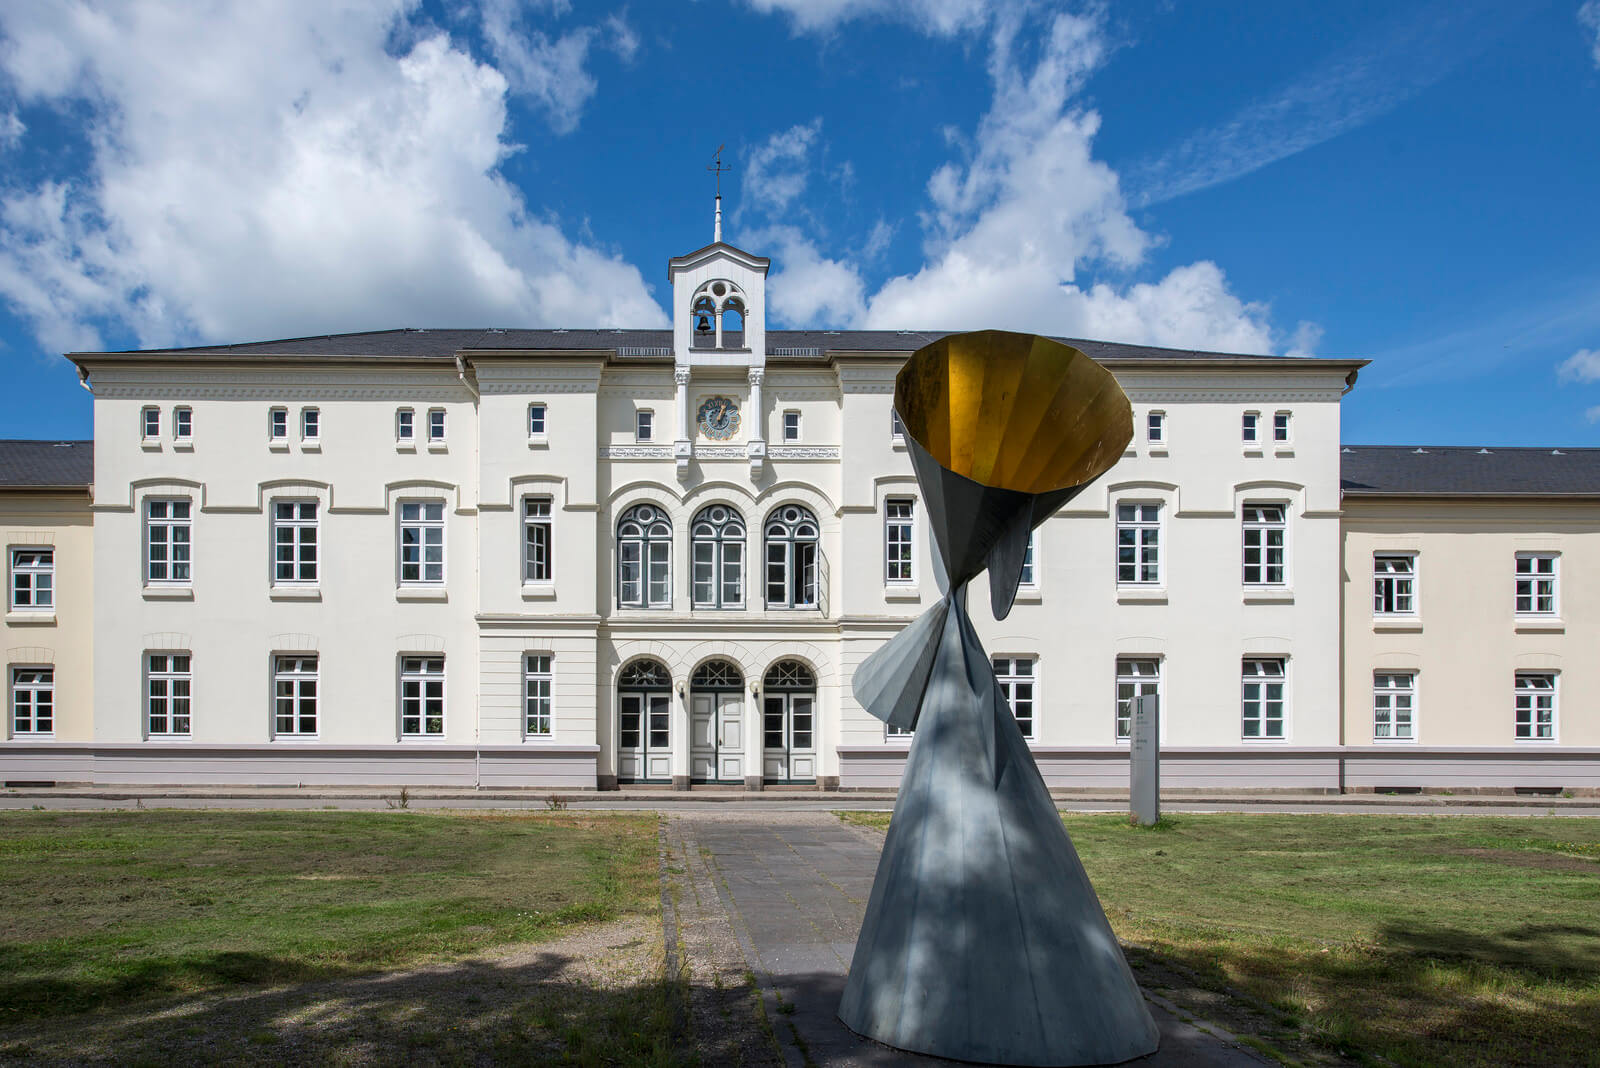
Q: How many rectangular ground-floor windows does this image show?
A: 11